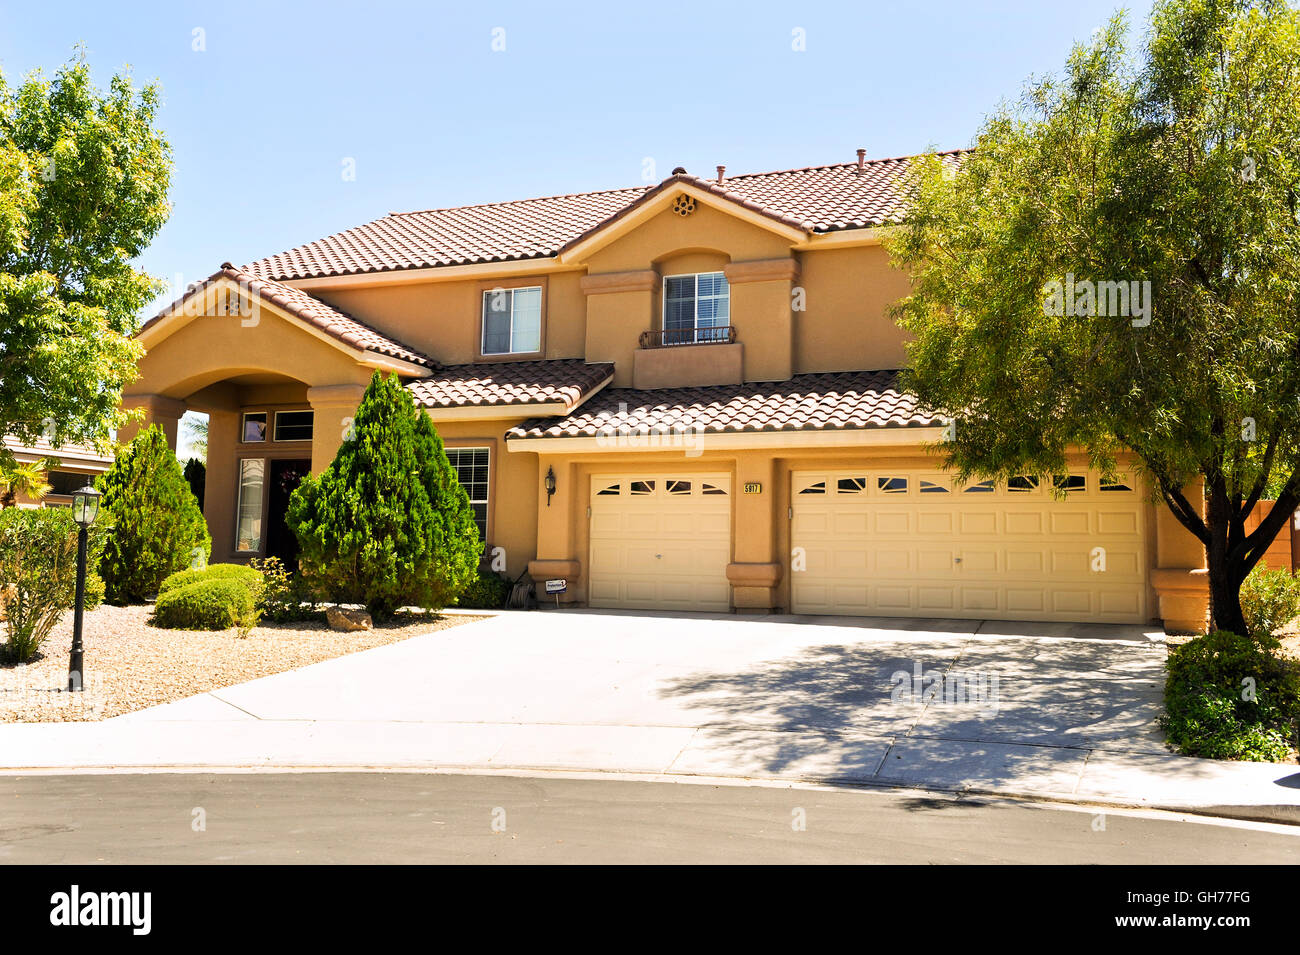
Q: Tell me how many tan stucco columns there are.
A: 5